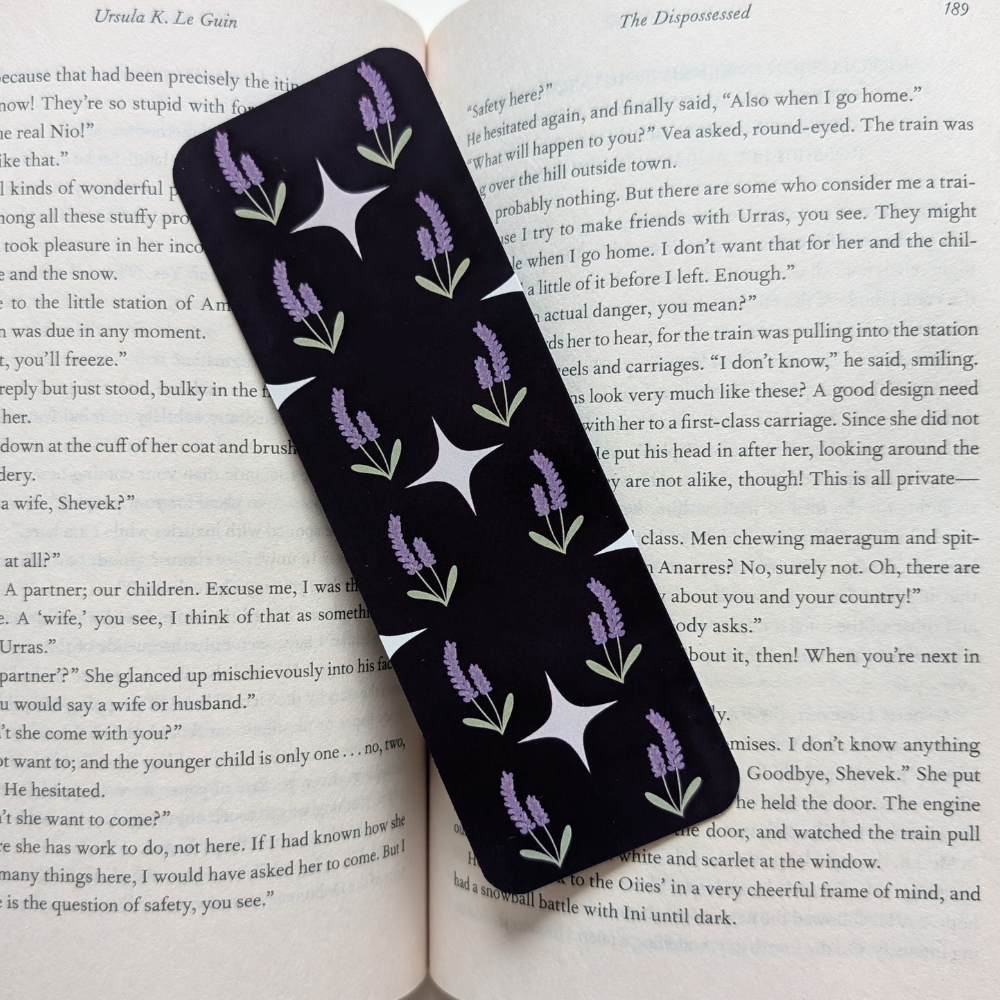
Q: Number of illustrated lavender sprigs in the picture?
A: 12